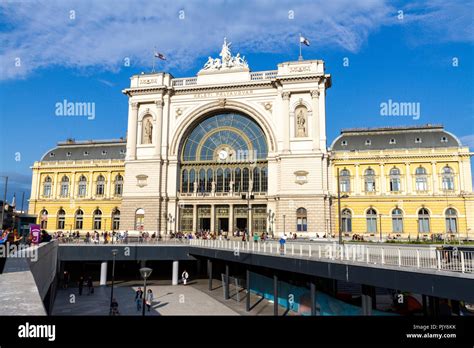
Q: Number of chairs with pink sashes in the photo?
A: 0